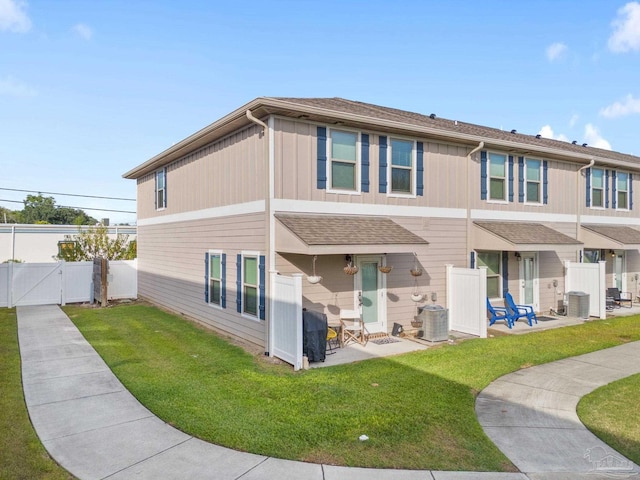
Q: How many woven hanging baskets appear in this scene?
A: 4